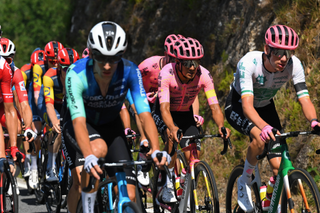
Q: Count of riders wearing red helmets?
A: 3